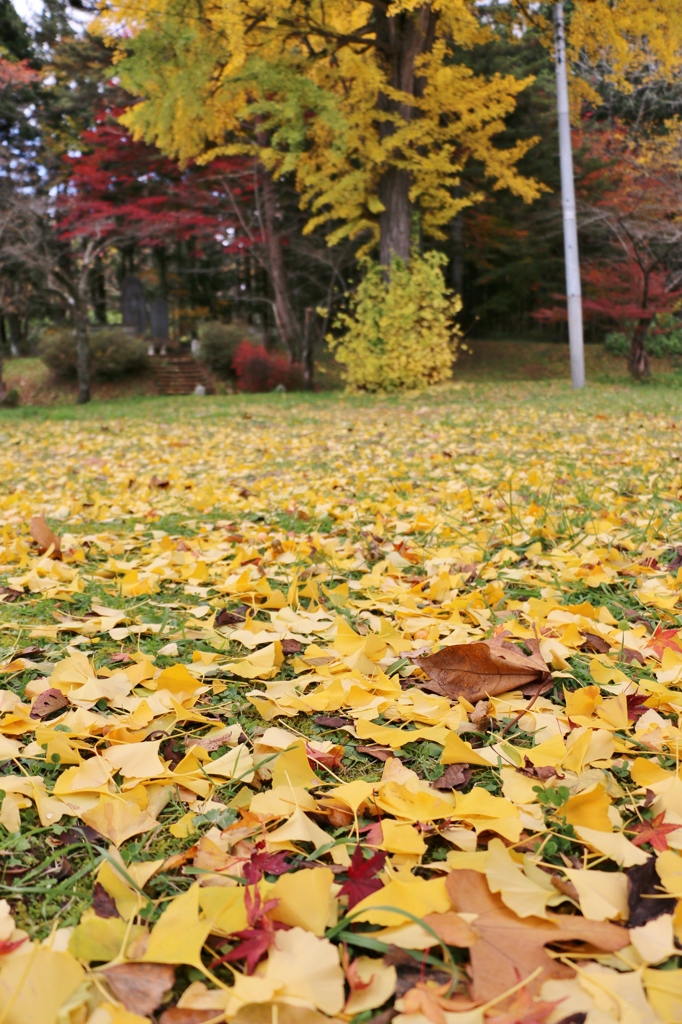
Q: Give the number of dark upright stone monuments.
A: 2